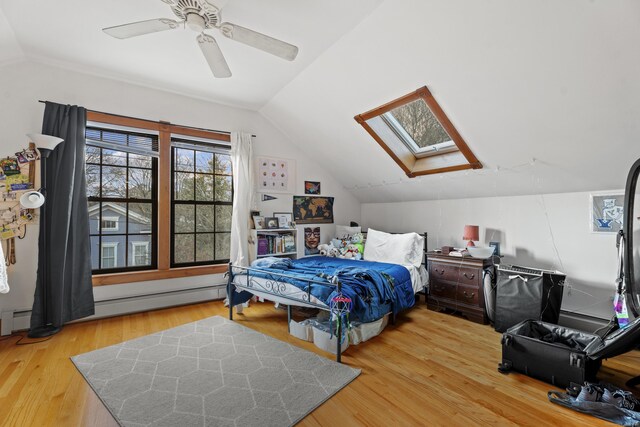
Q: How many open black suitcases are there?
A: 1